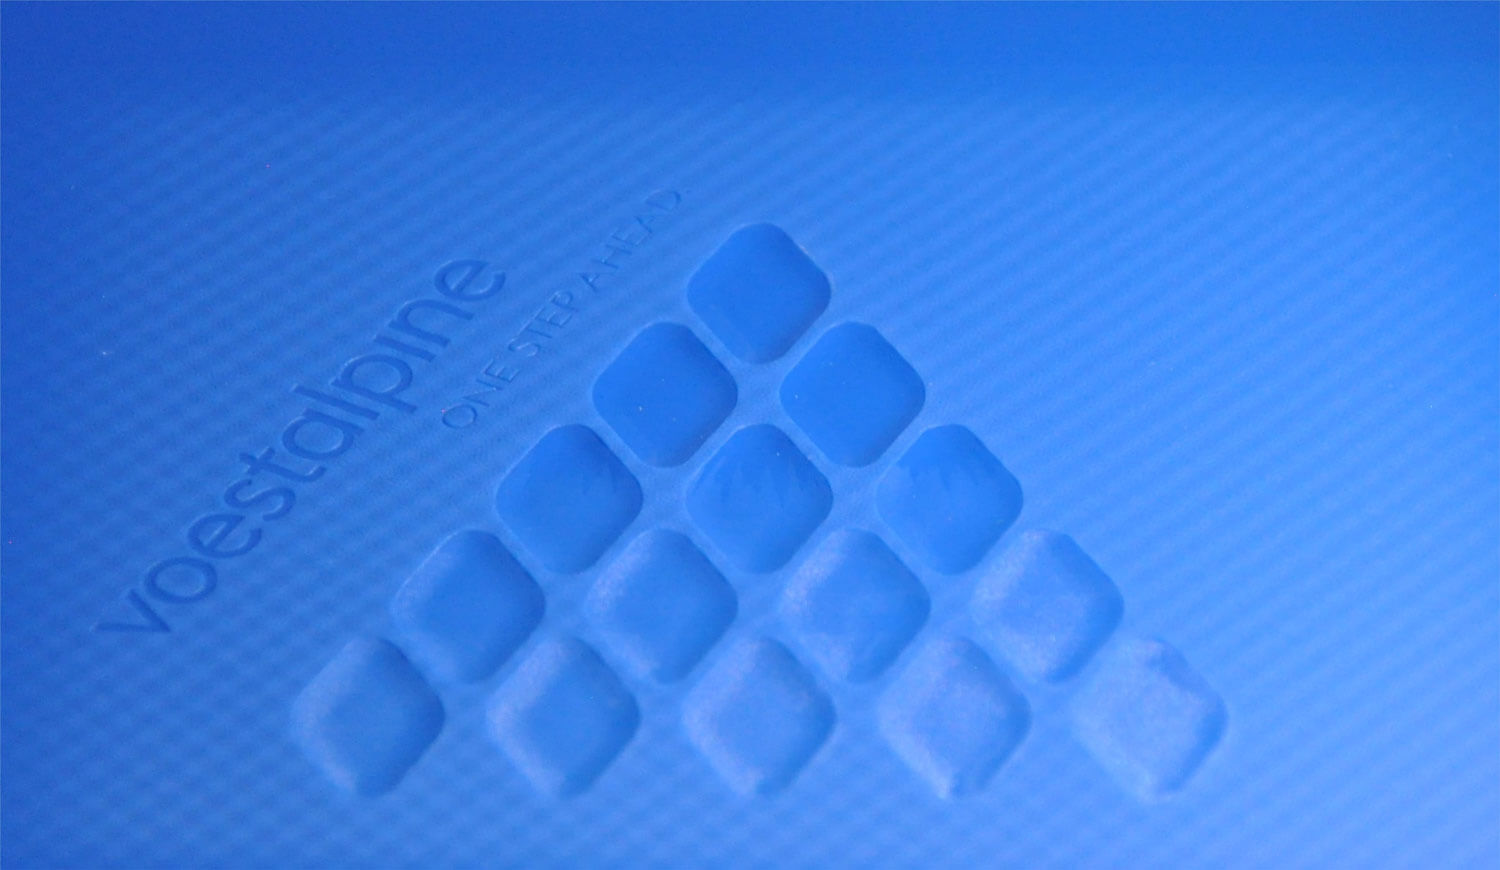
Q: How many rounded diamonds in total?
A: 15